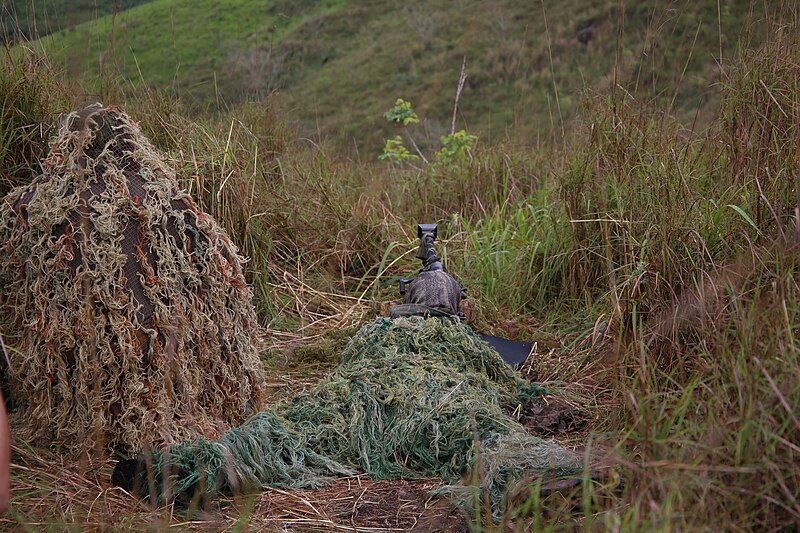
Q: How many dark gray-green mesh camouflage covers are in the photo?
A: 1